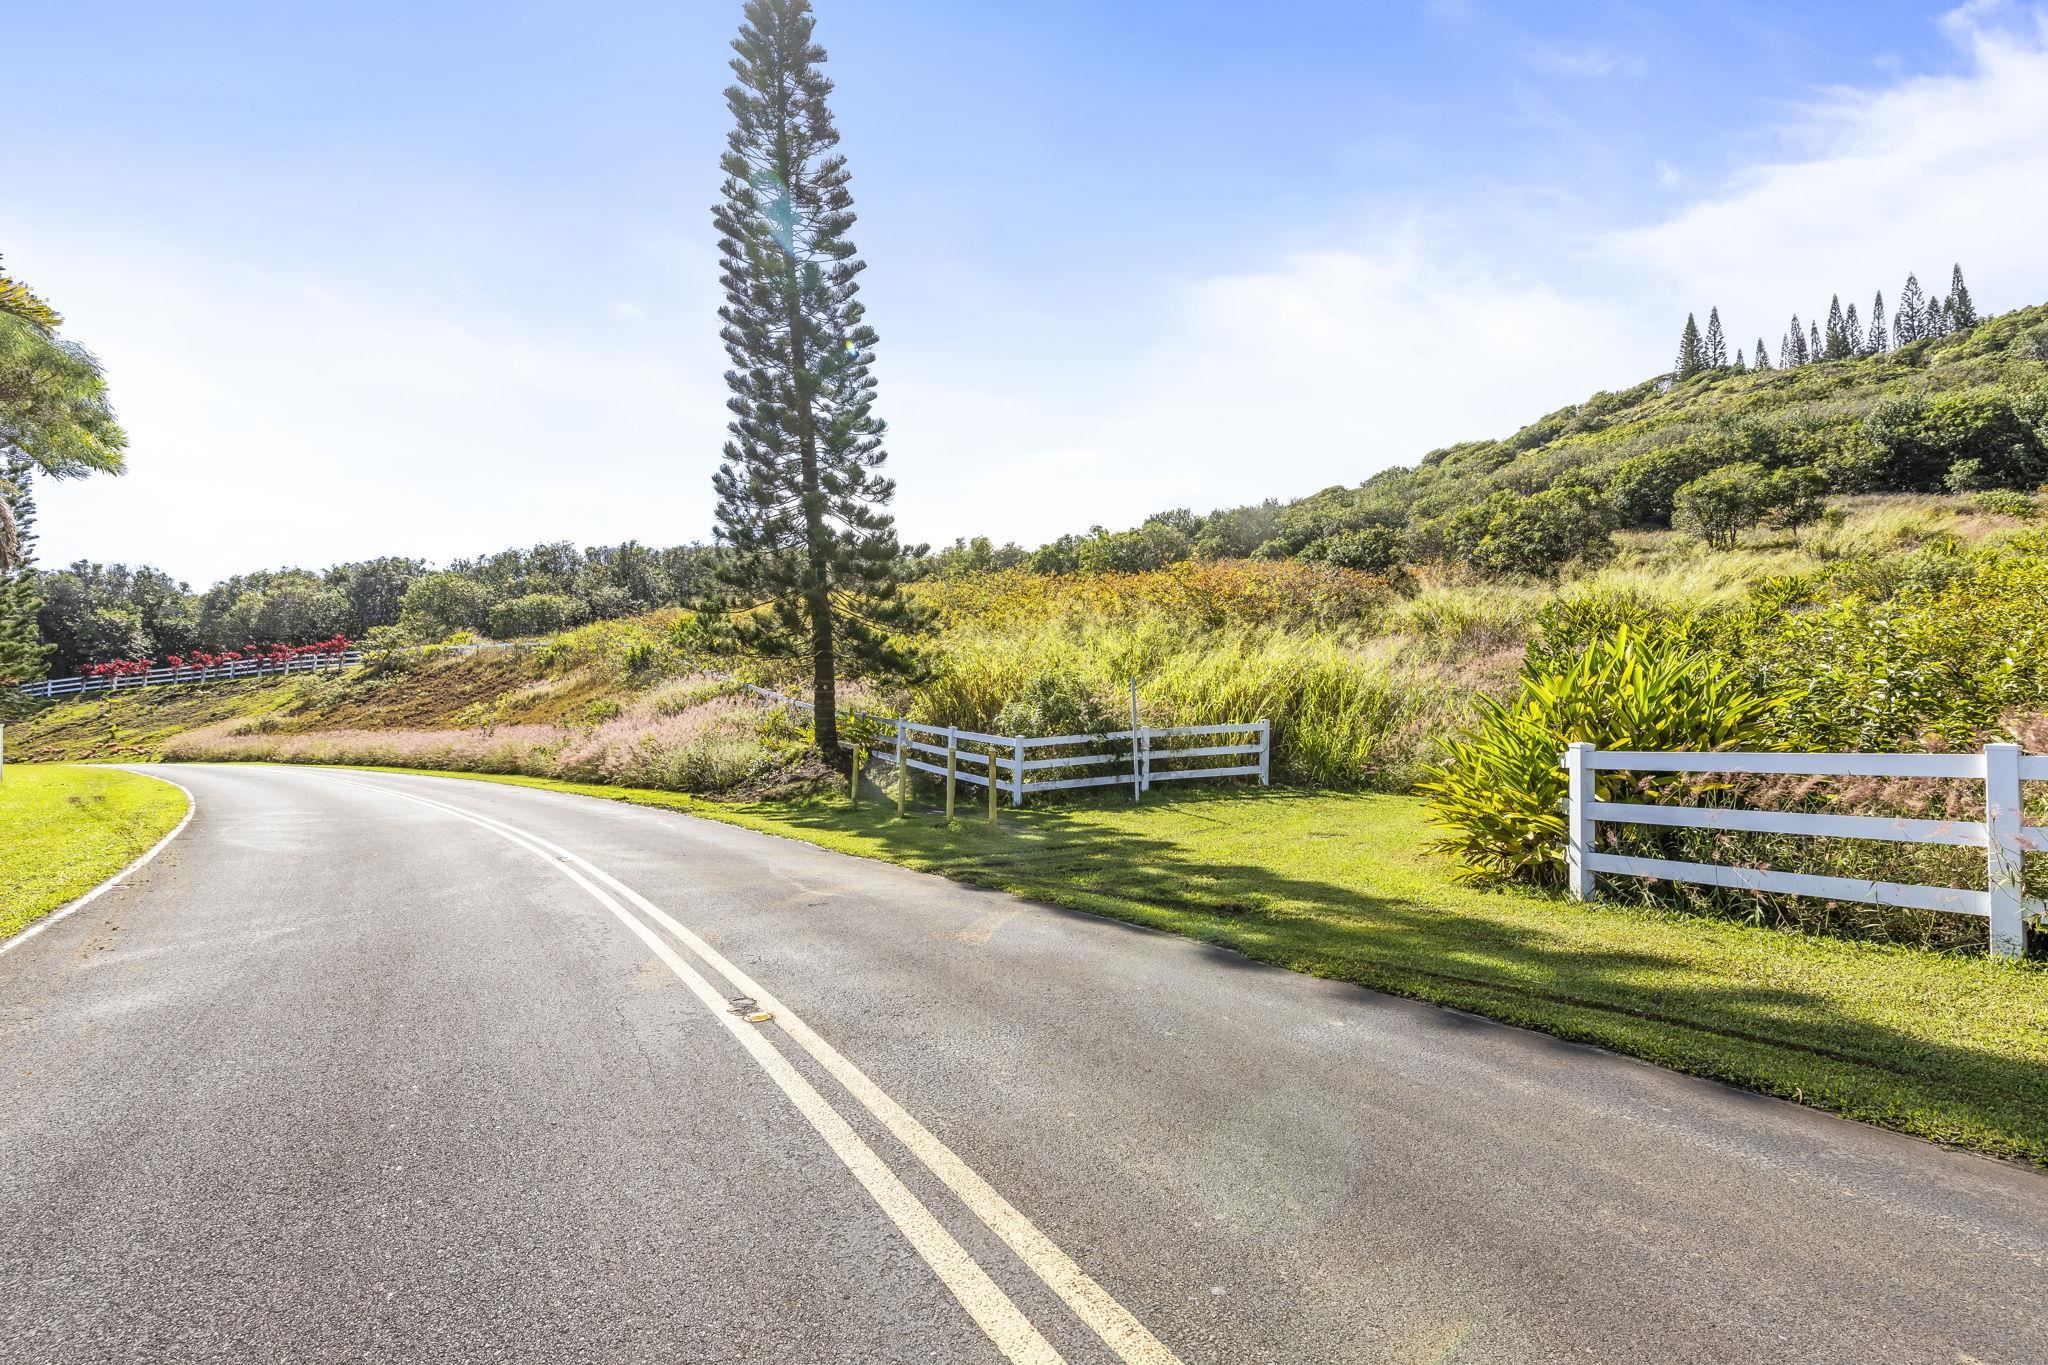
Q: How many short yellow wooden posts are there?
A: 4